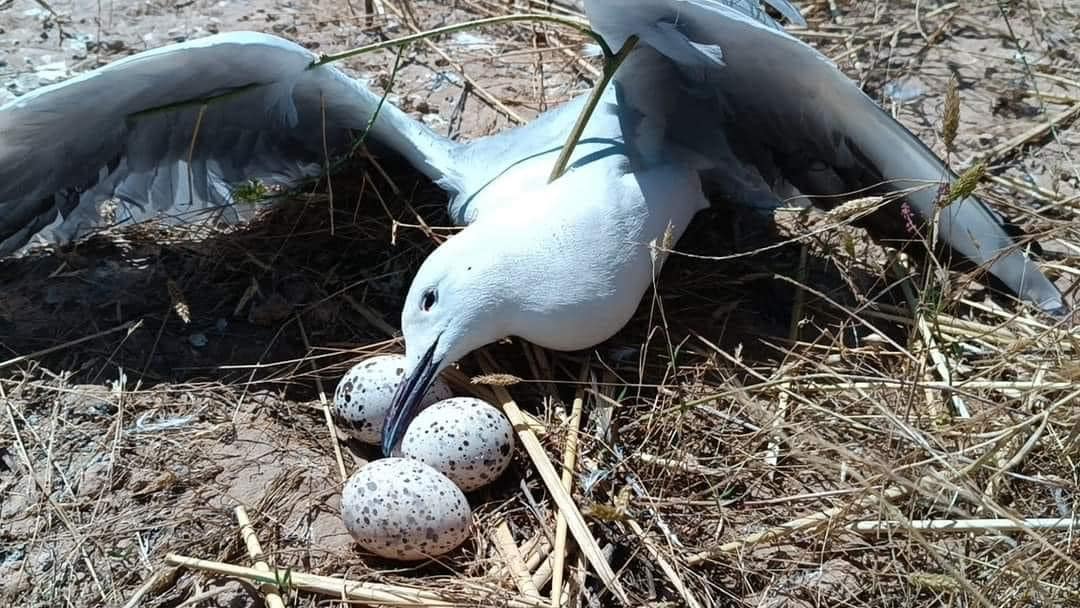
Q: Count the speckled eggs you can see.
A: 3